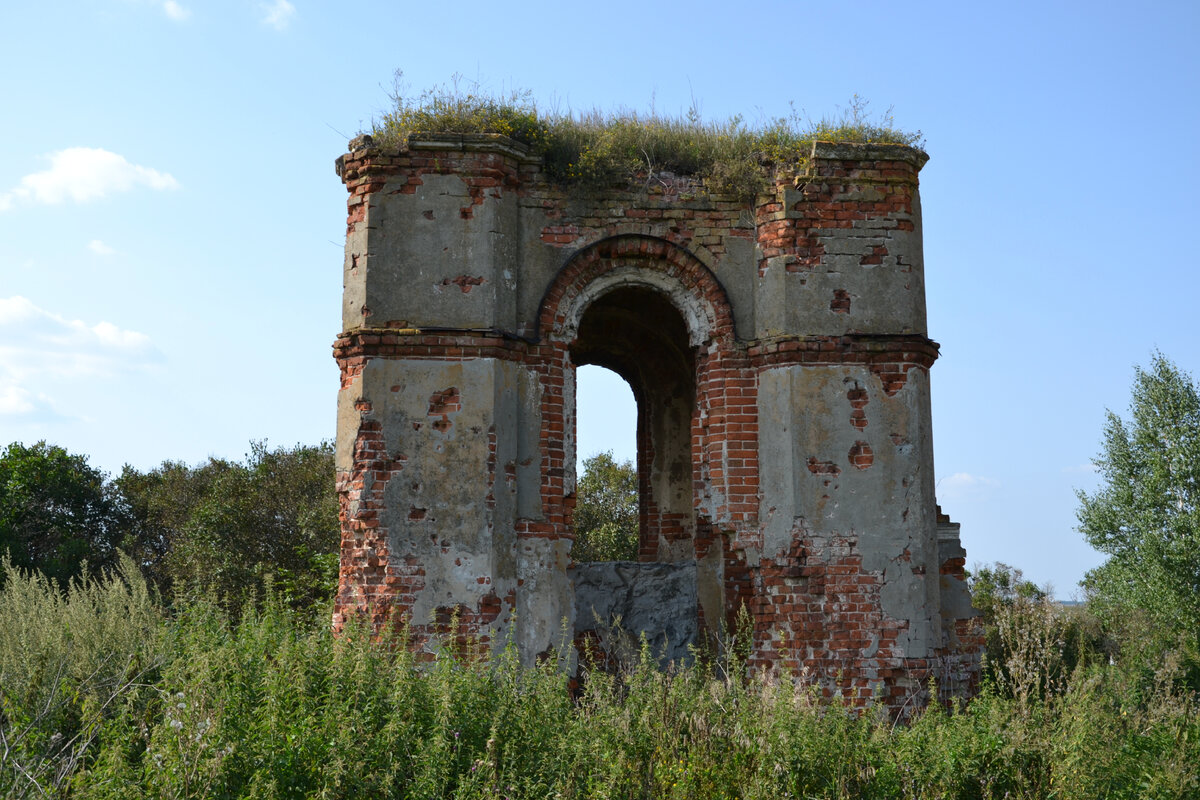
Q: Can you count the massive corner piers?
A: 2